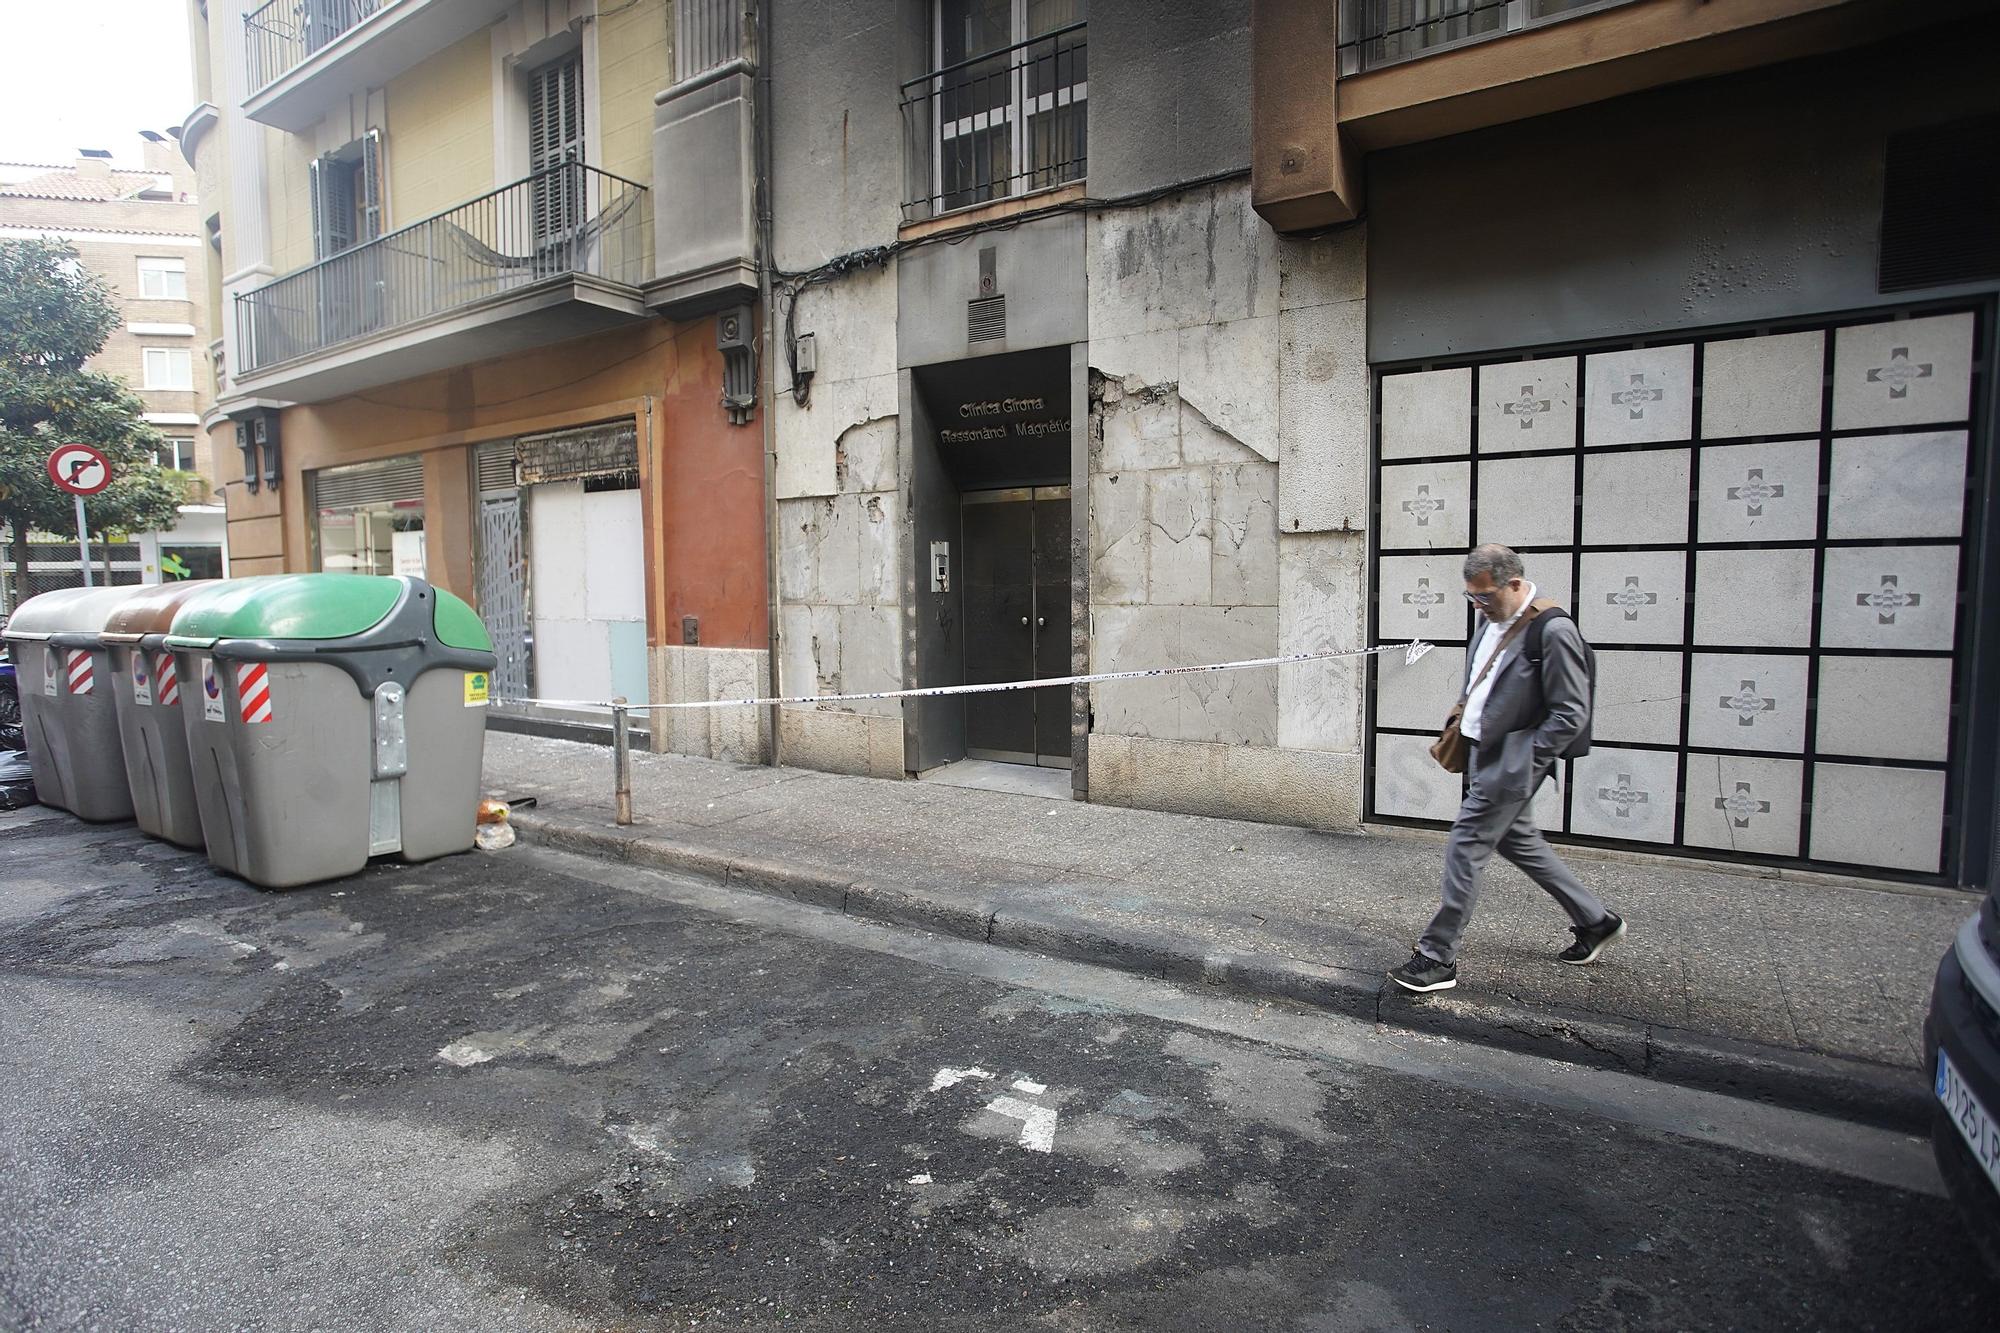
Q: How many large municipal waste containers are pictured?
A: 3